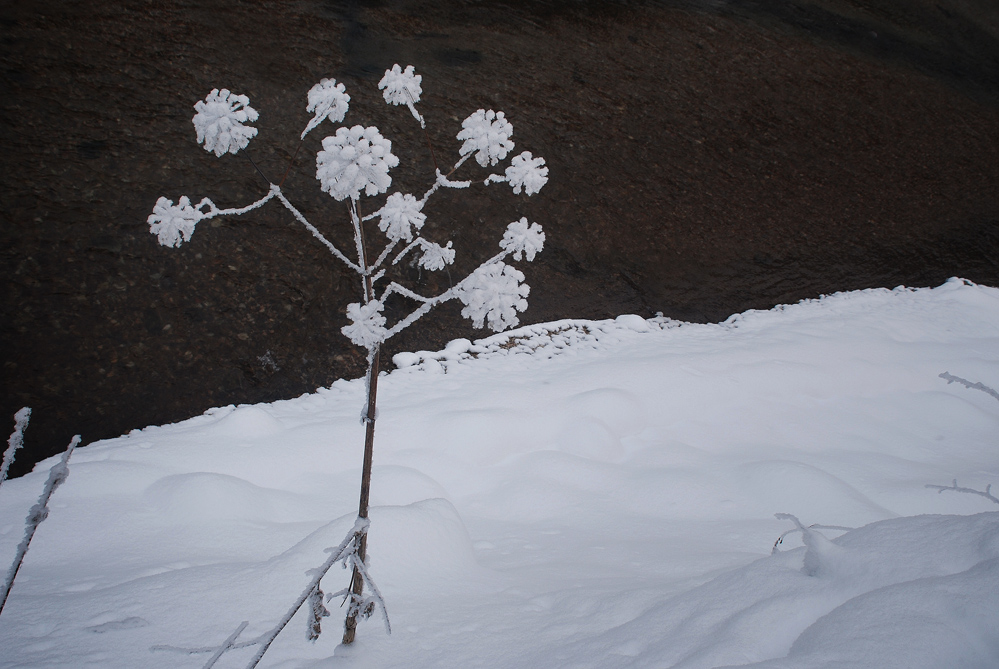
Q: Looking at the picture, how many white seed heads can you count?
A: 12